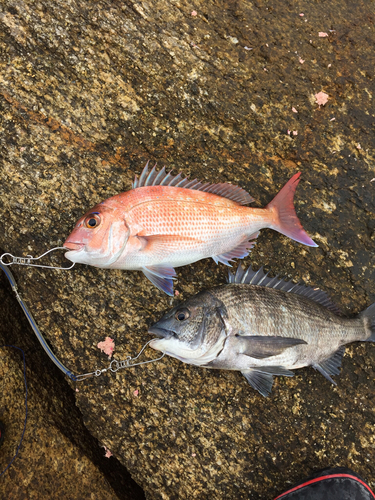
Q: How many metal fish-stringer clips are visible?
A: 2